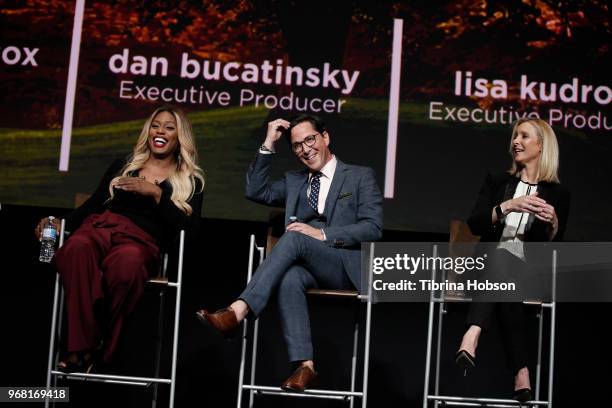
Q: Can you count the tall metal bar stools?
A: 3